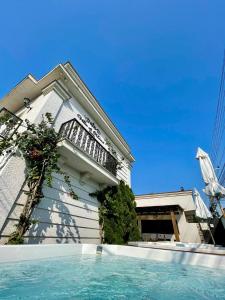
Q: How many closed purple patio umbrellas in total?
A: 0